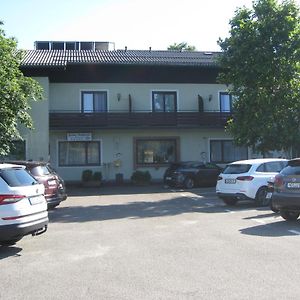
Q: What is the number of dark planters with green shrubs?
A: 2